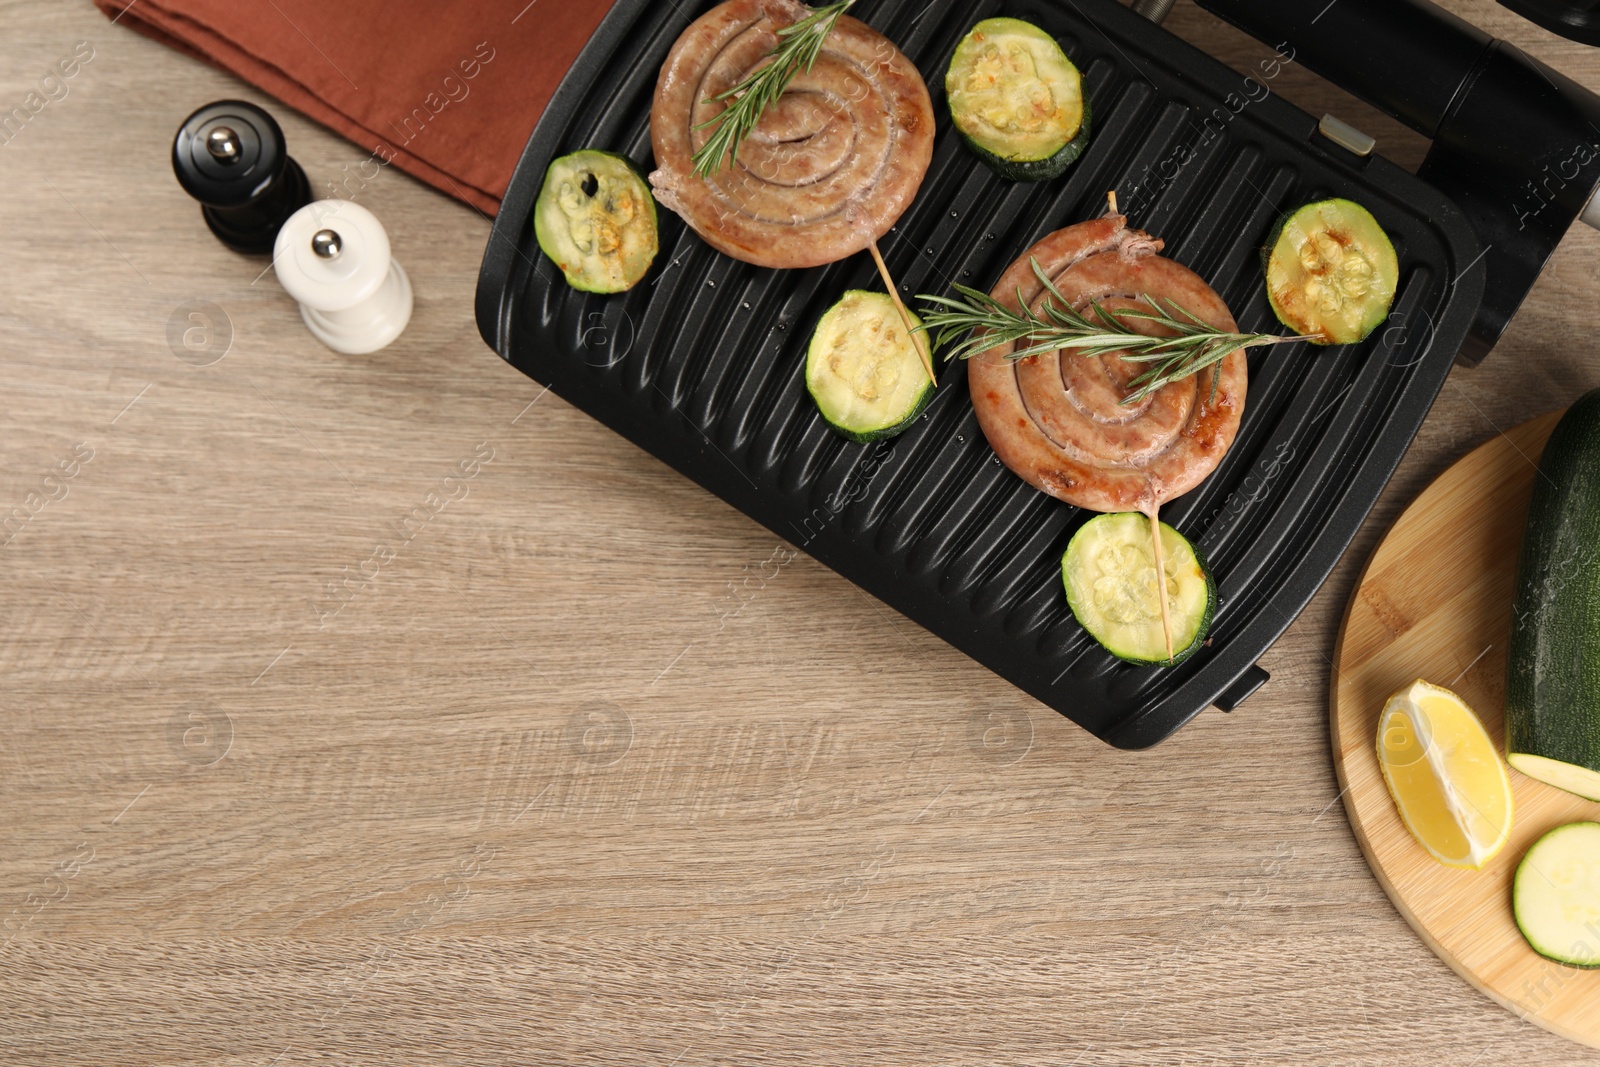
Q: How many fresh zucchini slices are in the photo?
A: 1